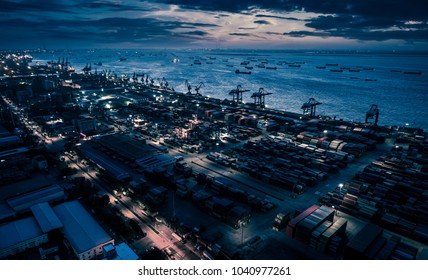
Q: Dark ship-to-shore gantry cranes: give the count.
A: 4